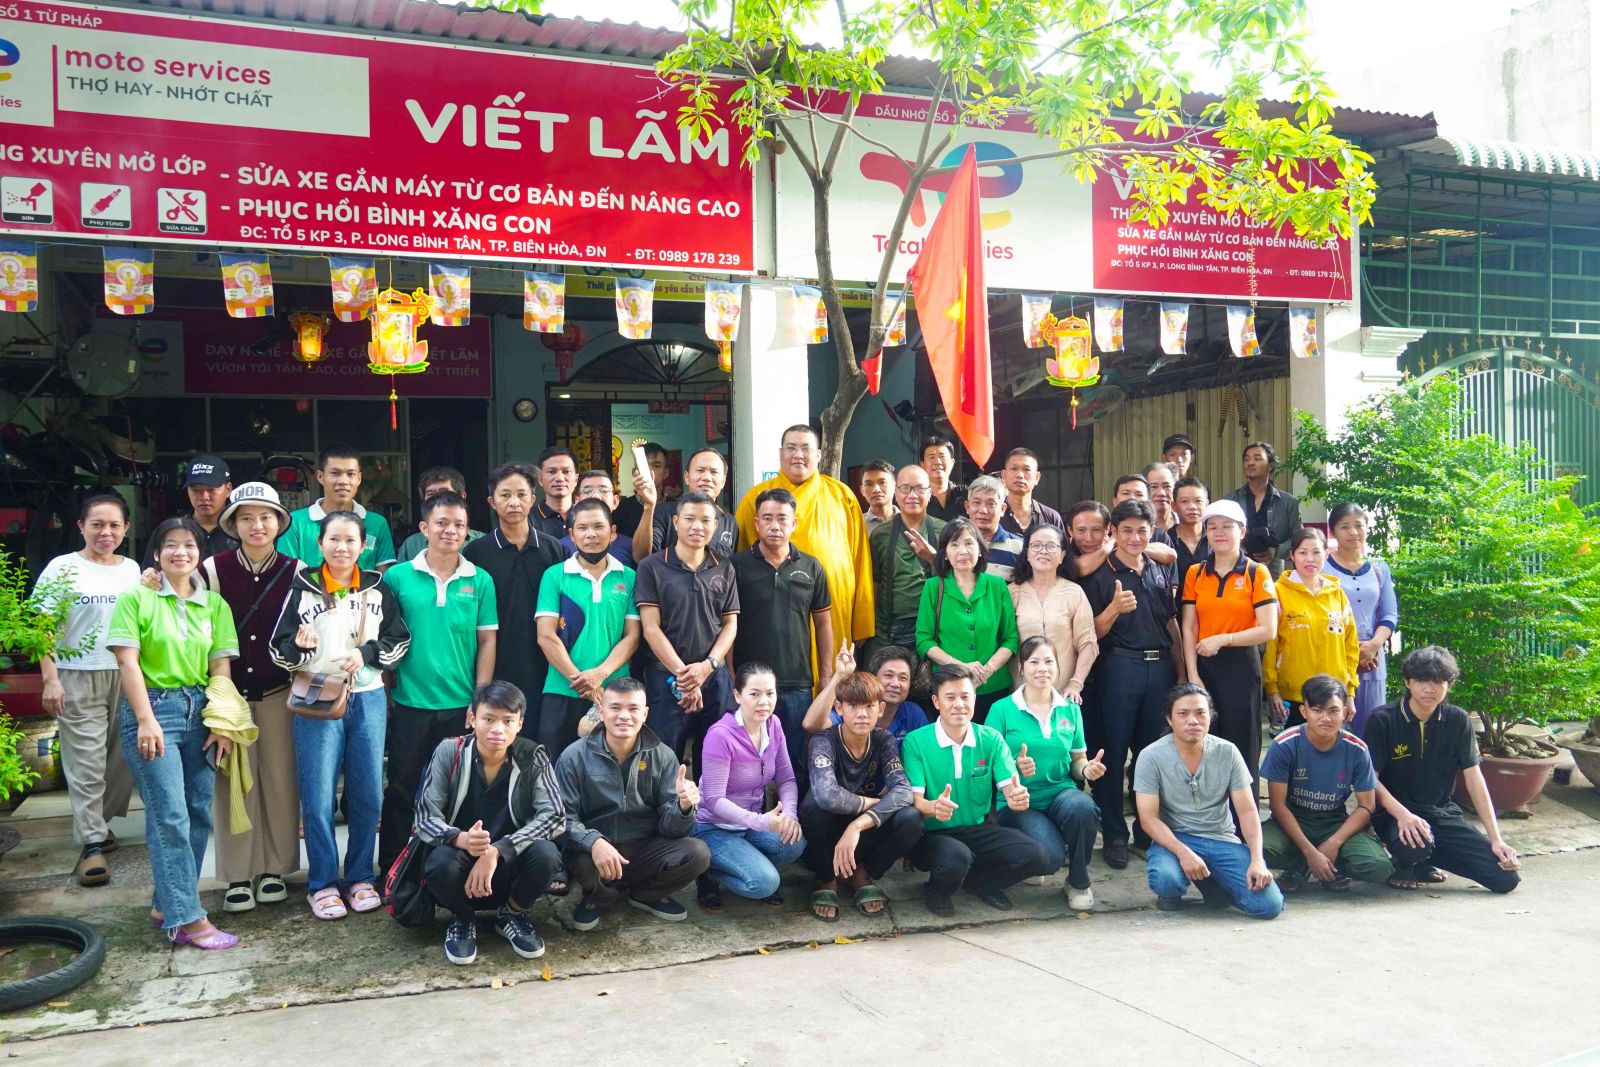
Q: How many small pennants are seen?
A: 15